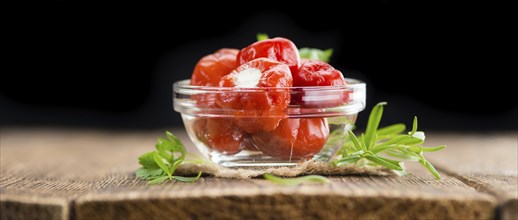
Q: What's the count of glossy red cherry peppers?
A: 6